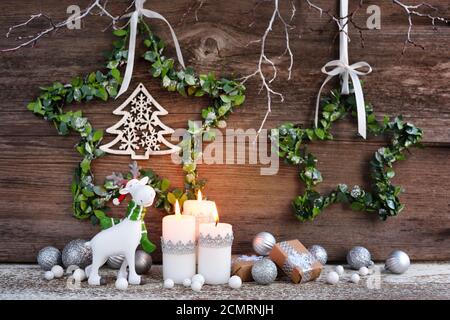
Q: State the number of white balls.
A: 13